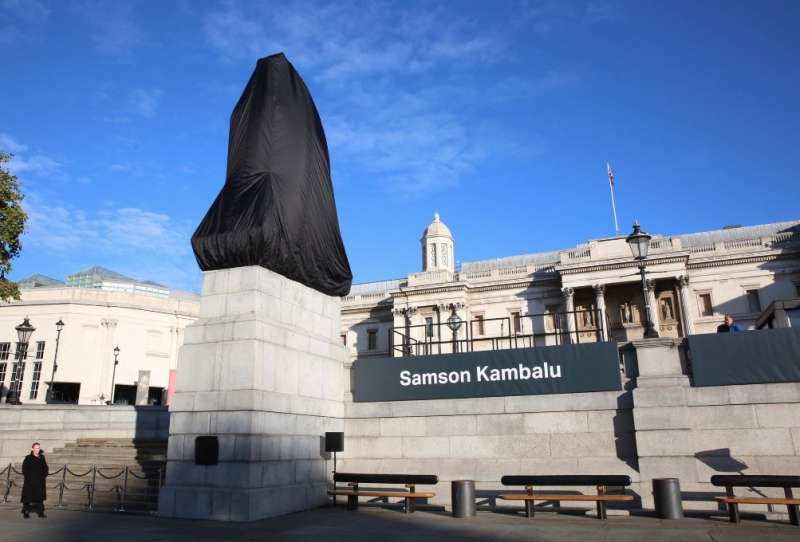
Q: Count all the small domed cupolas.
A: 1